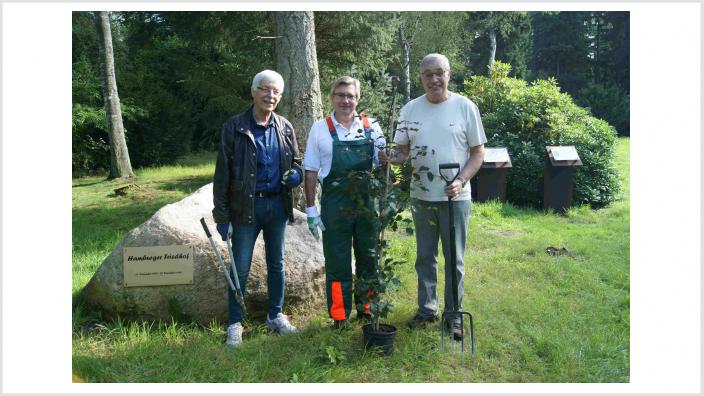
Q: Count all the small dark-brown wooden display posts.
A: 2